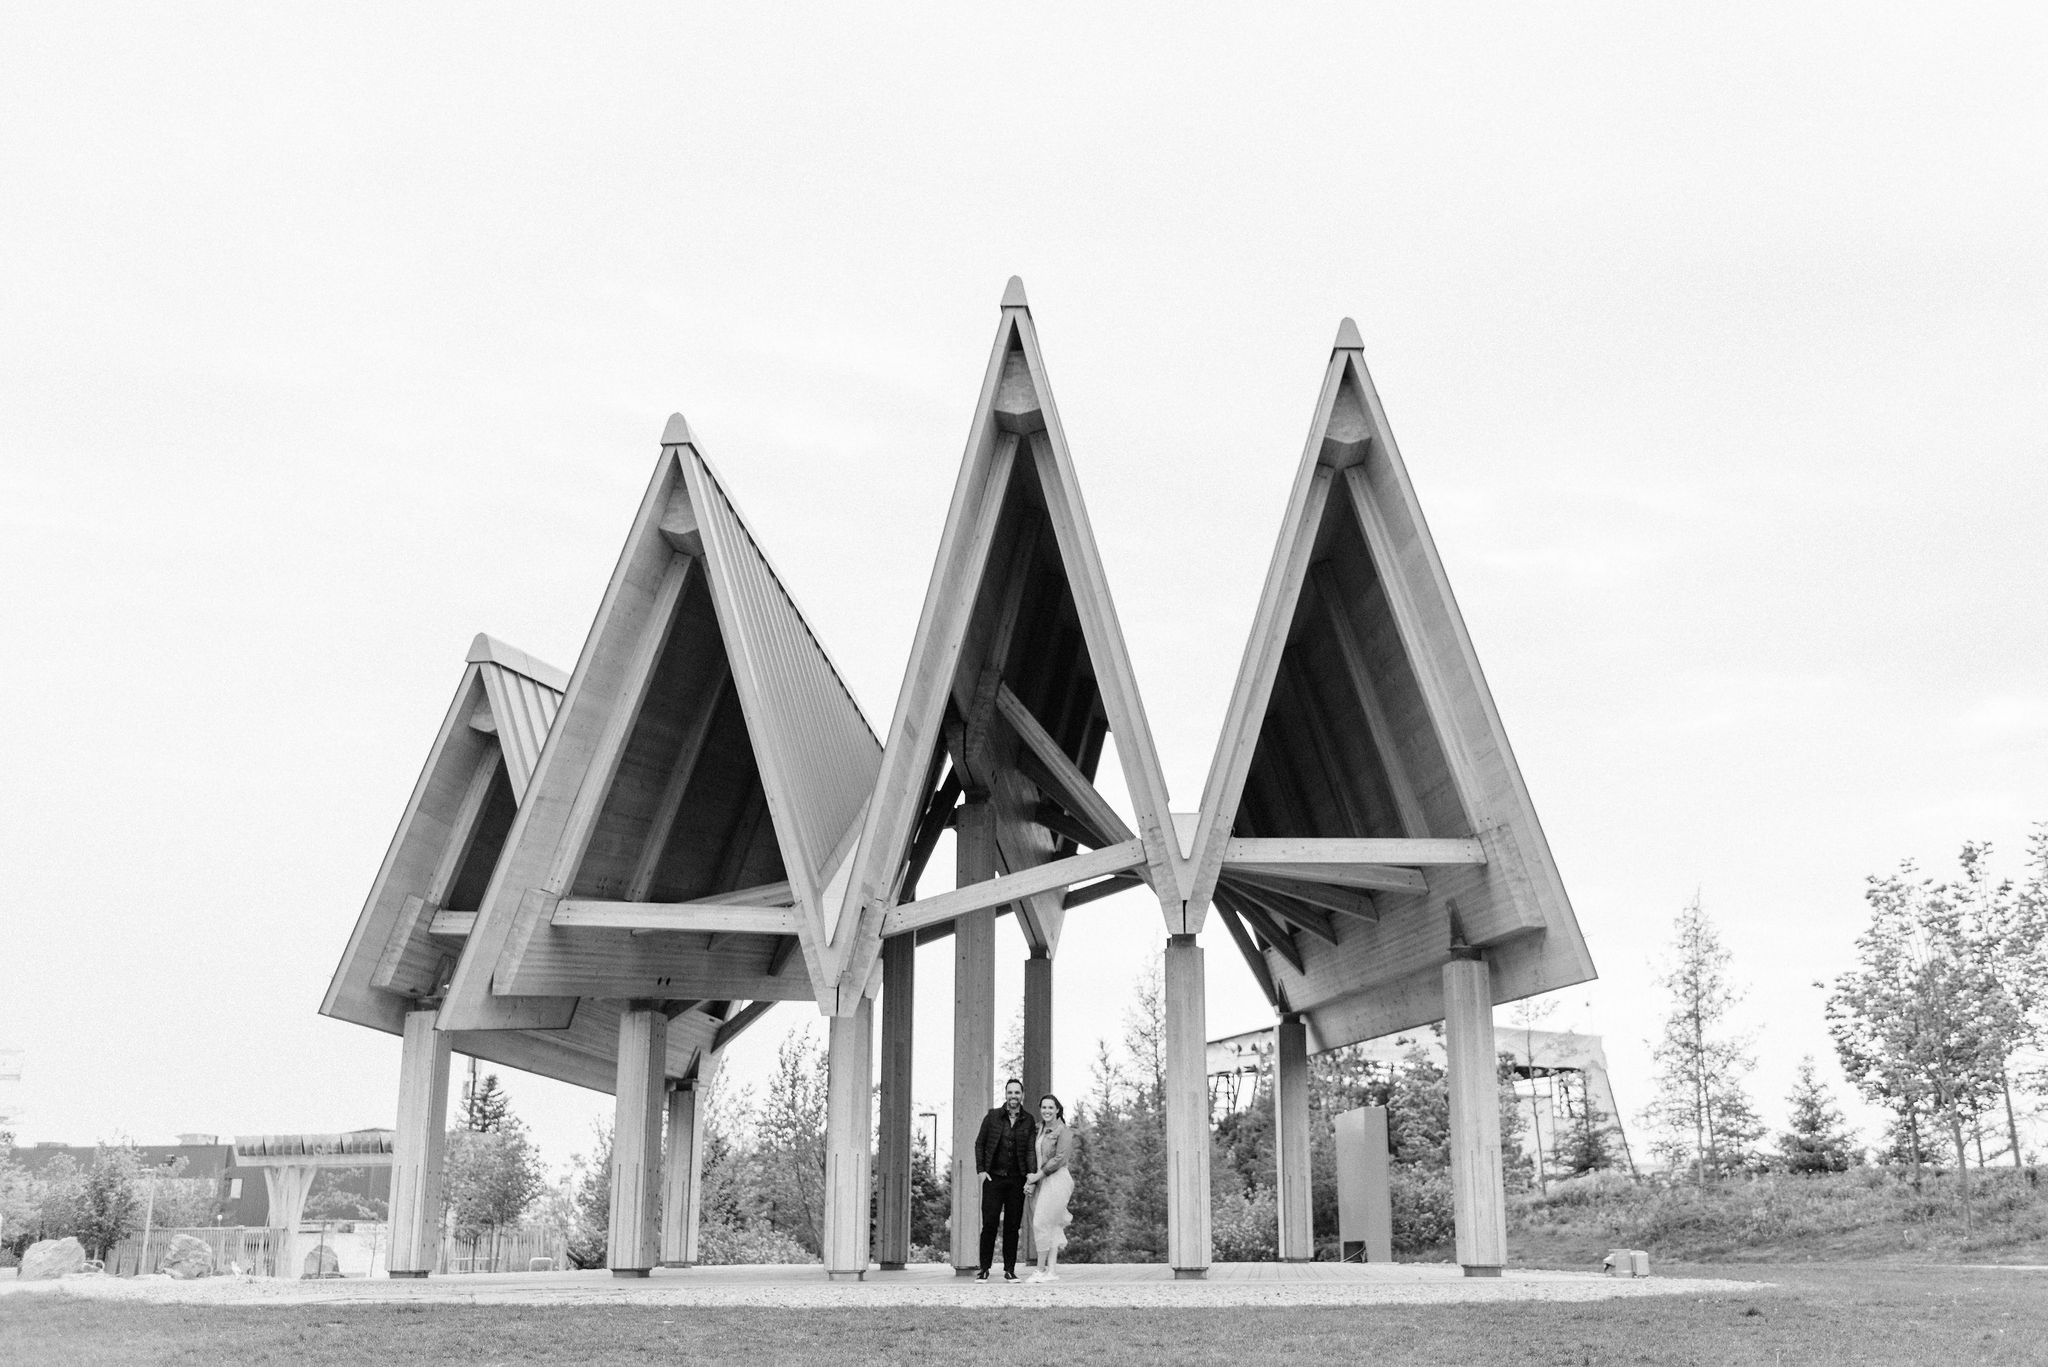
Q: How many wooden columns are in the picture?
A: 10